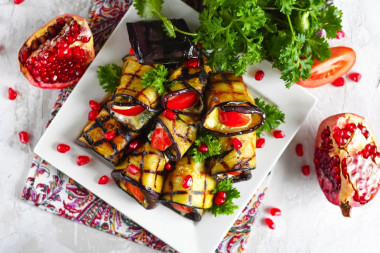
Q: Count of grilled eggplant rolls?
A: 9